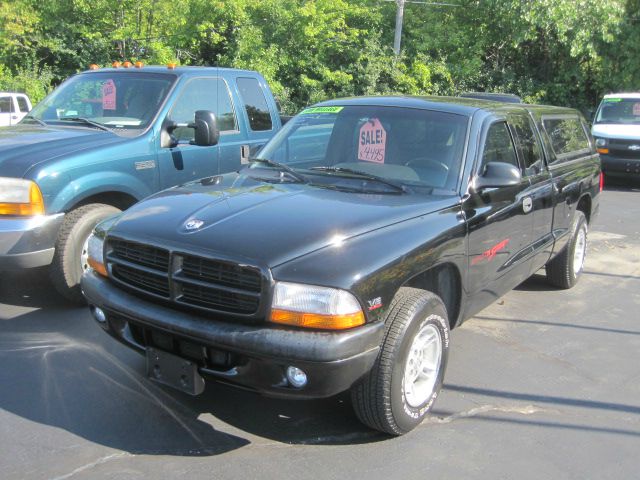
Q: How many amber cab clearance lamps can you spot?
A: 5